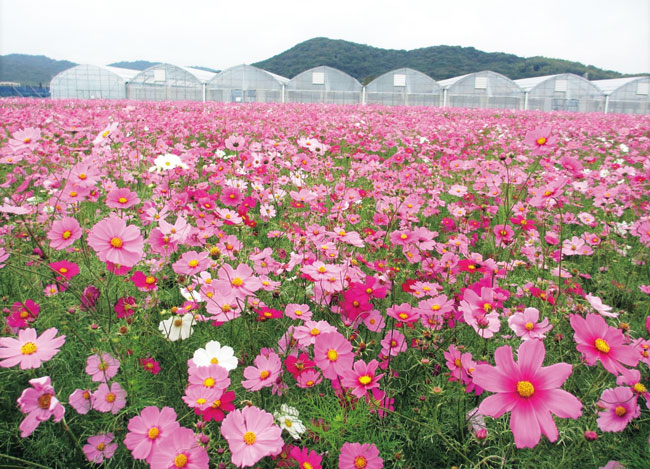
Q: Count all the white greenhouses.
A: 8